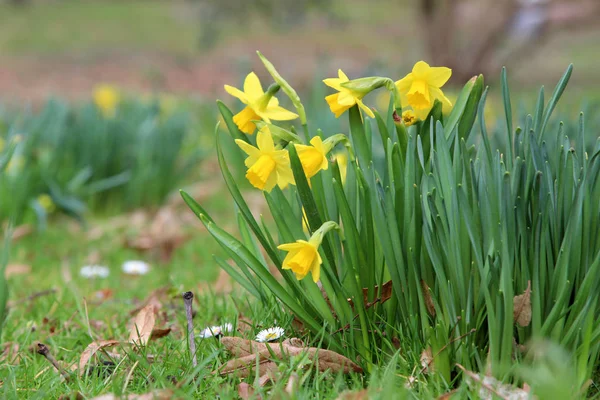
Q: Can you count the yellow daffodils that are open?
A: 6